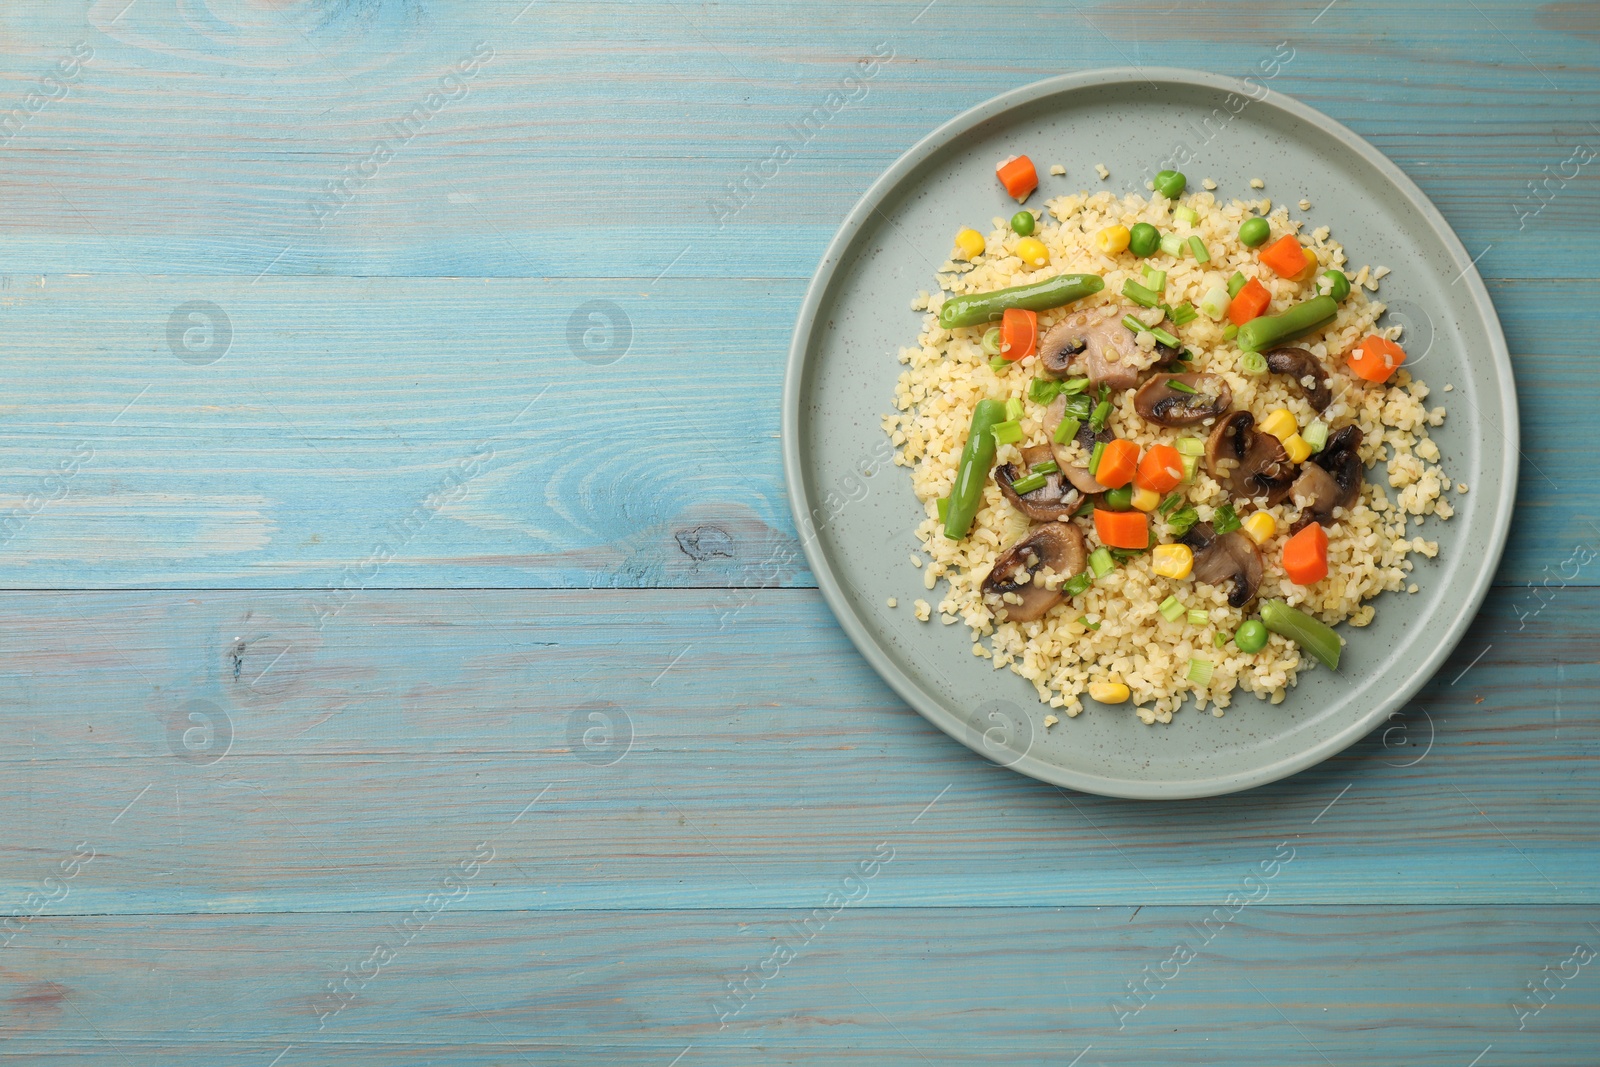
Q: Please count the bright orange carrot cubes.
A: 9